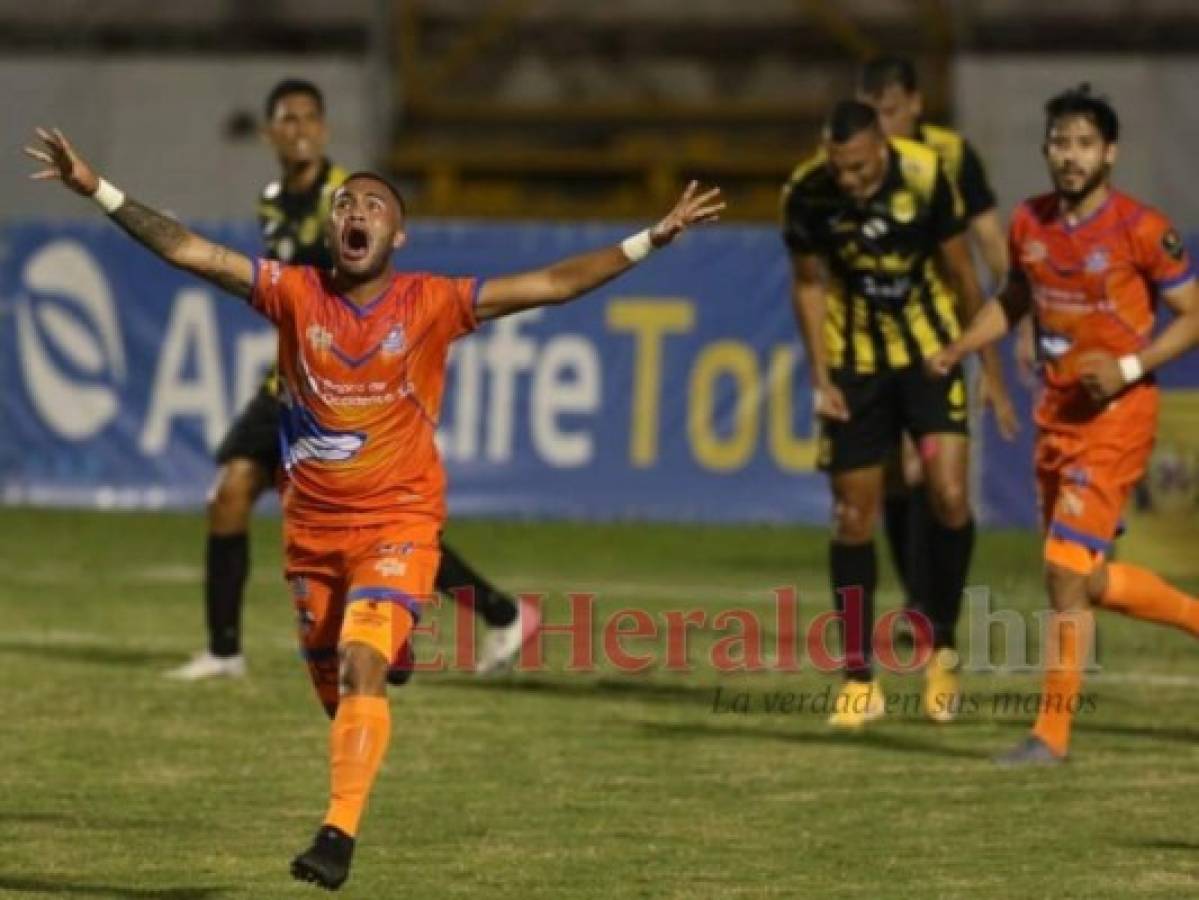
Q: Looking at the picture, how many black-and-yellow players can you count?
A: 3